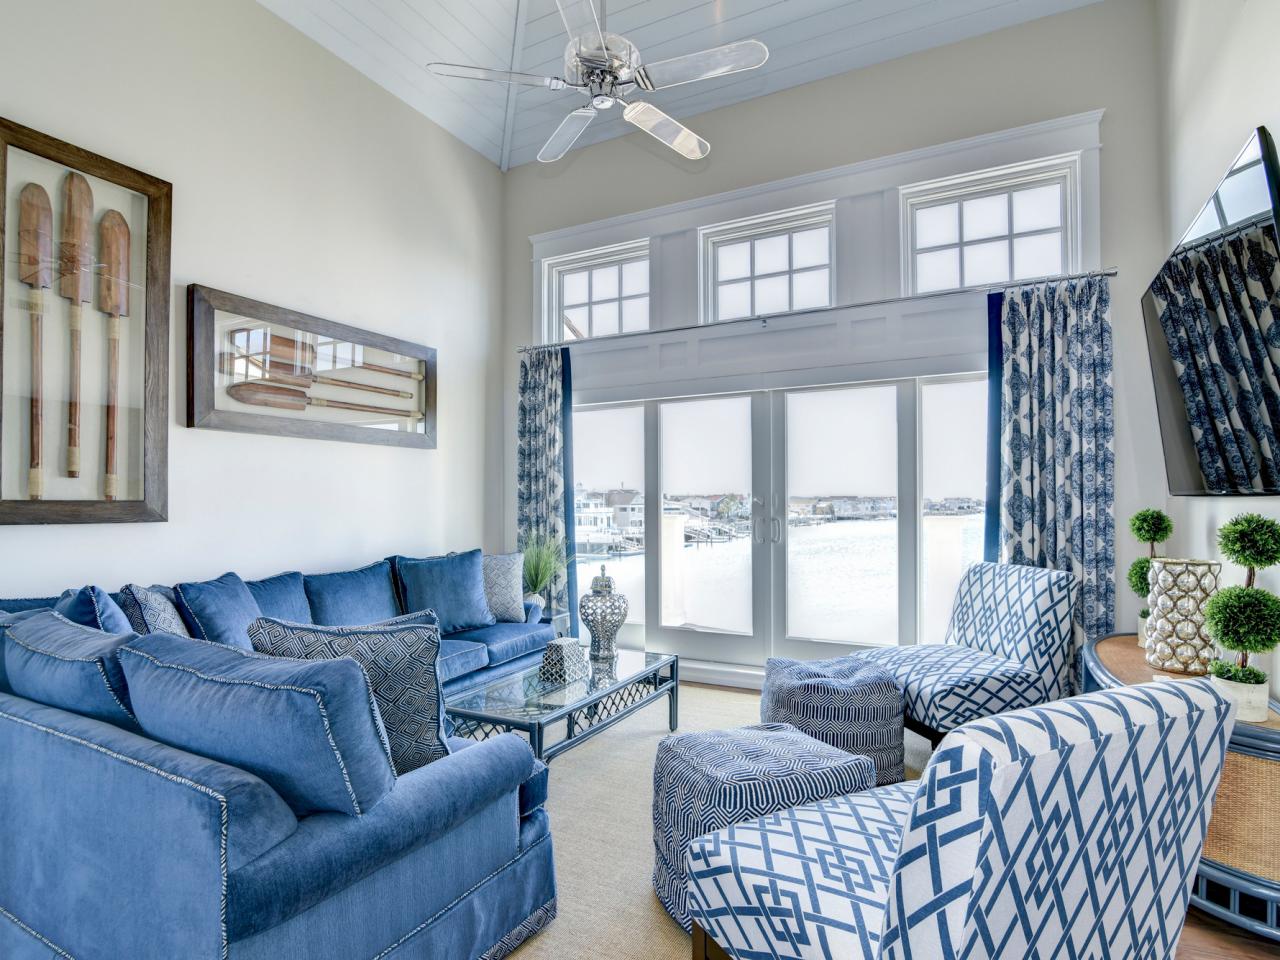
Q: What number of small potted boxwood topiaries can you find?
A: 2